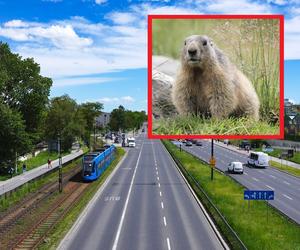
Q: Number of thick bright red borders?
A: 1